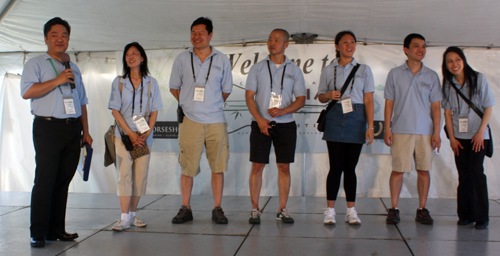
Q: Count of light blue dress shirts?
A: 7